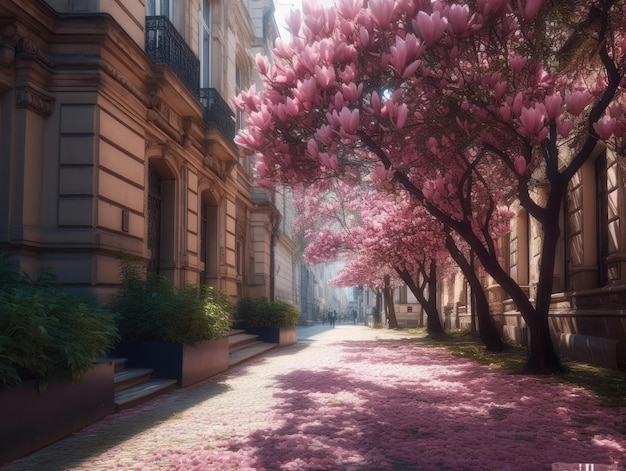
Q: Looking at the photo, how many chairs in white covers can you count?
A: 0